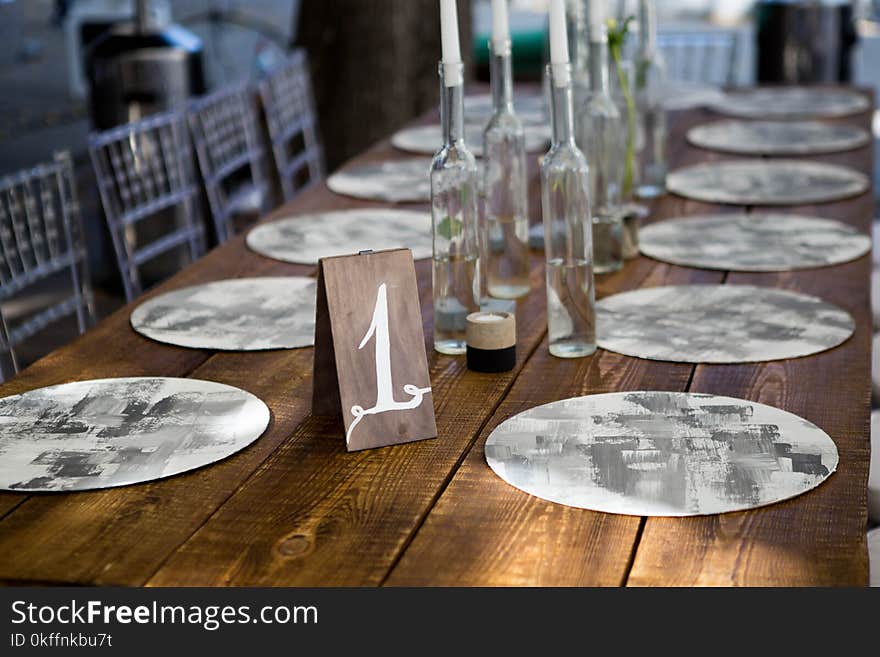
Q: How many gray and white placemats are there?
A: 12